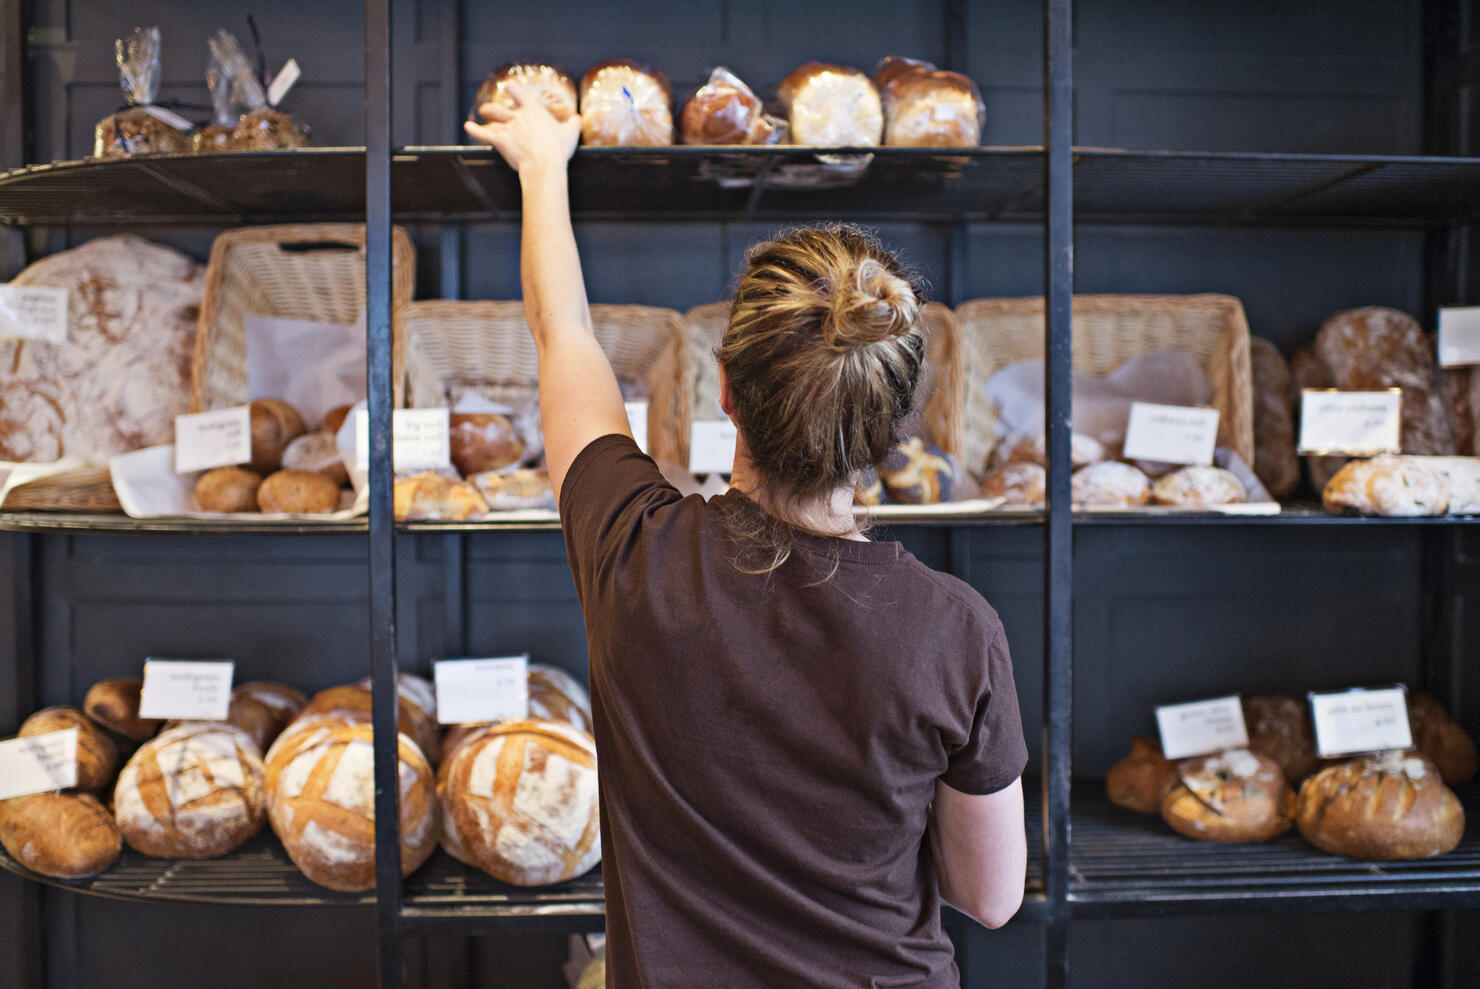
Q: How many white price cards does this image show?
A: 13